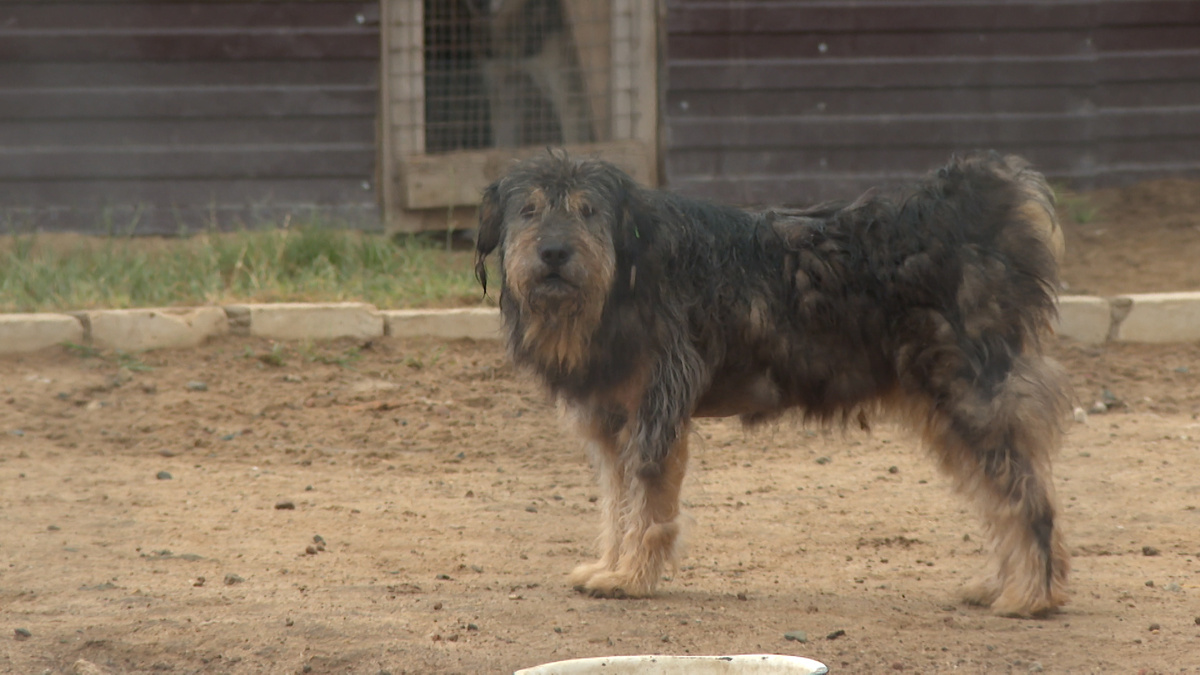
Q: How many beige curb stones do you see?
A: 6